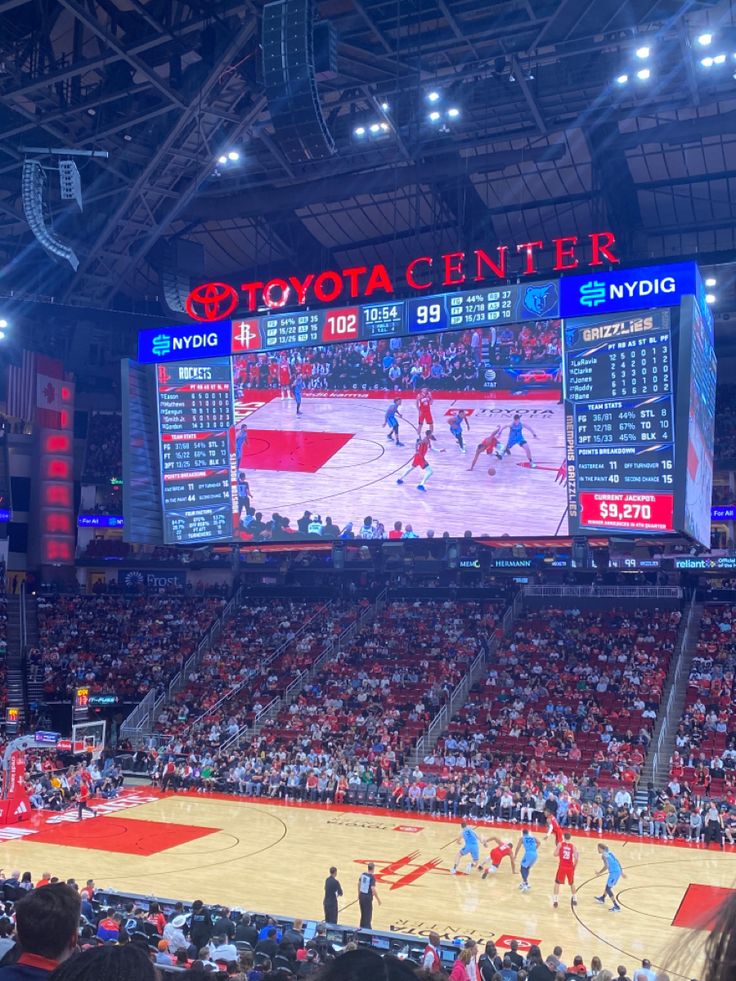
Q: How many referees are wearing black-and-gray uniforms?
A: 2